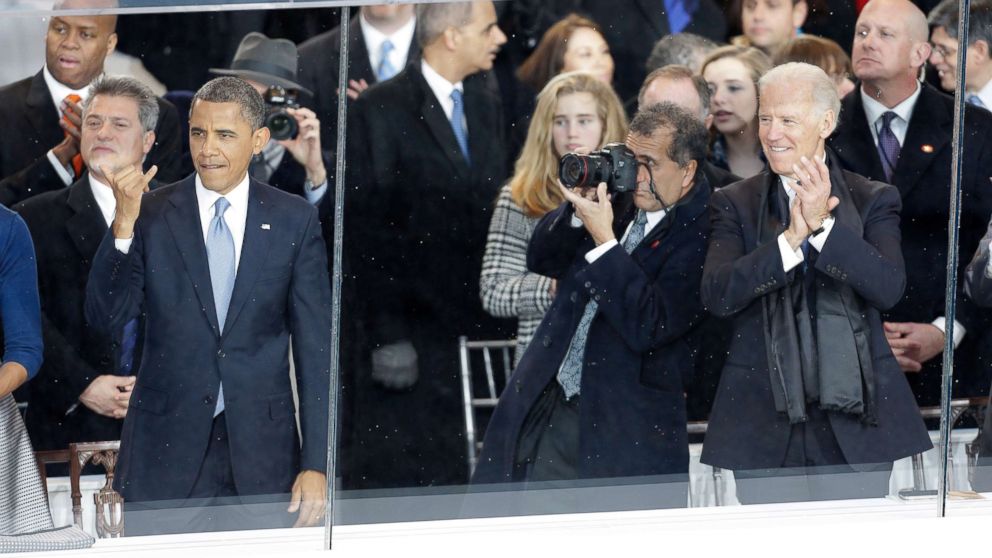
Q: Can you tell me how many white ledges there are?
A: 1